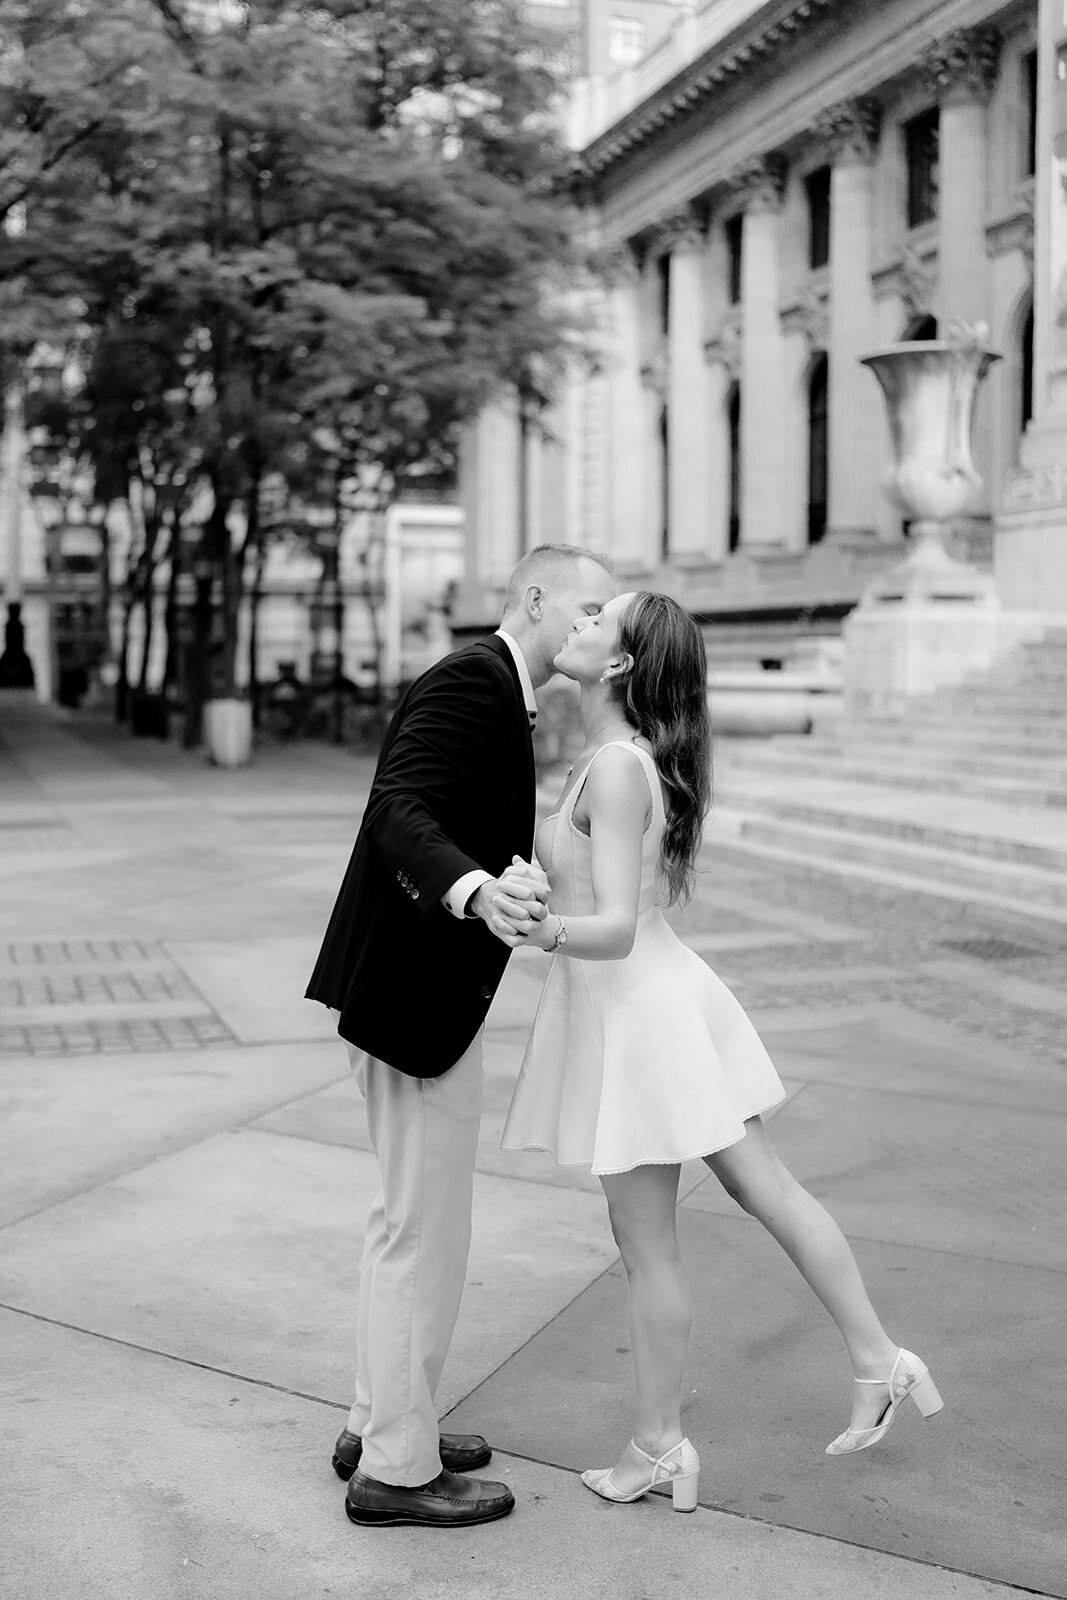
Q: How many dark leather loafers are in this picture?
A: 2